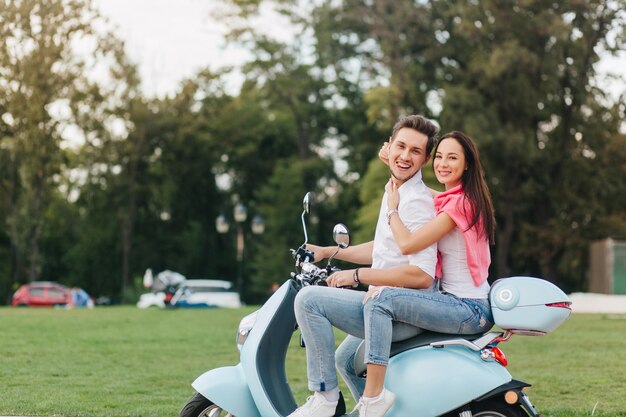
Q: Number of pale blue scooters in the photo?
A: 1